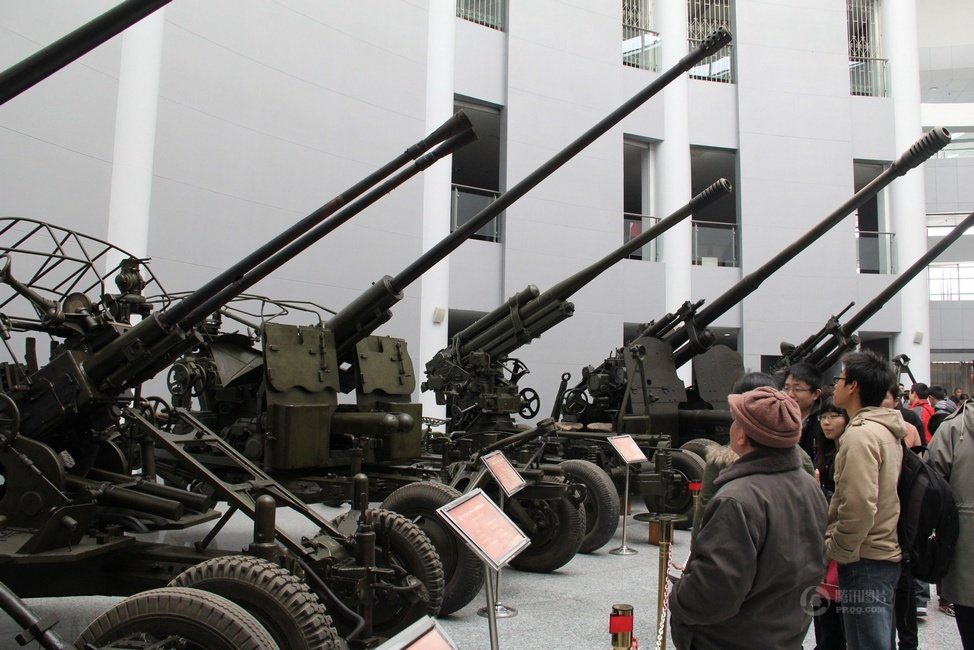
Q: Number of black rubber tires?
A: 8